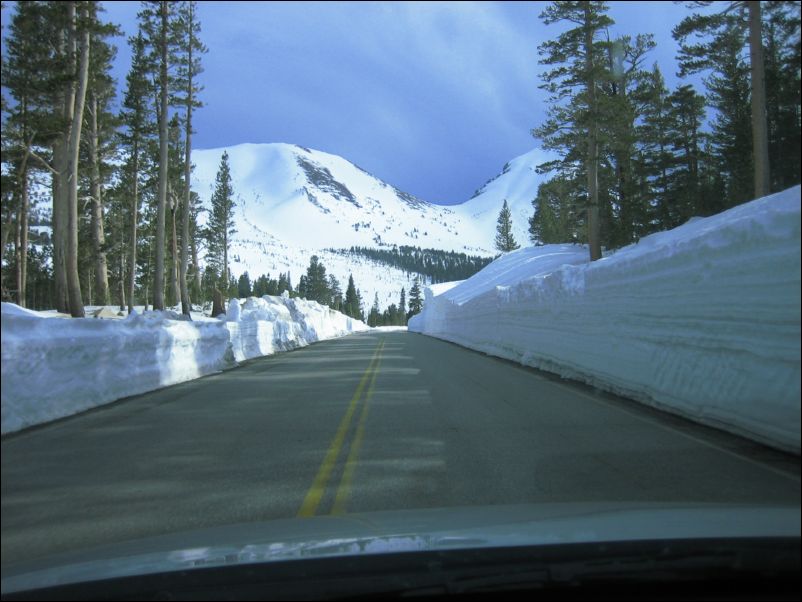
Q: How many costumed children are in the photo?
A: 0